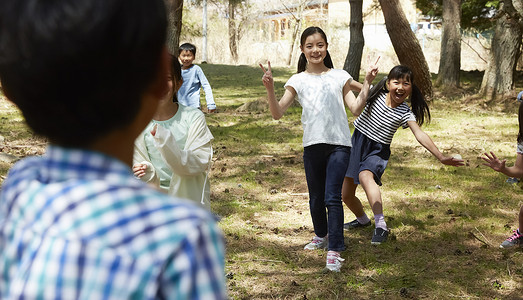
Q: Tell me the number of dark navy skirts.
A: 1